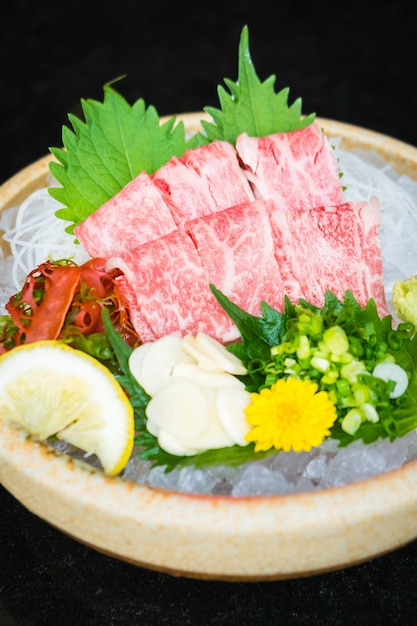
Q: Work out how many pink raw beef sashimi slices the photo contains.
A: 6